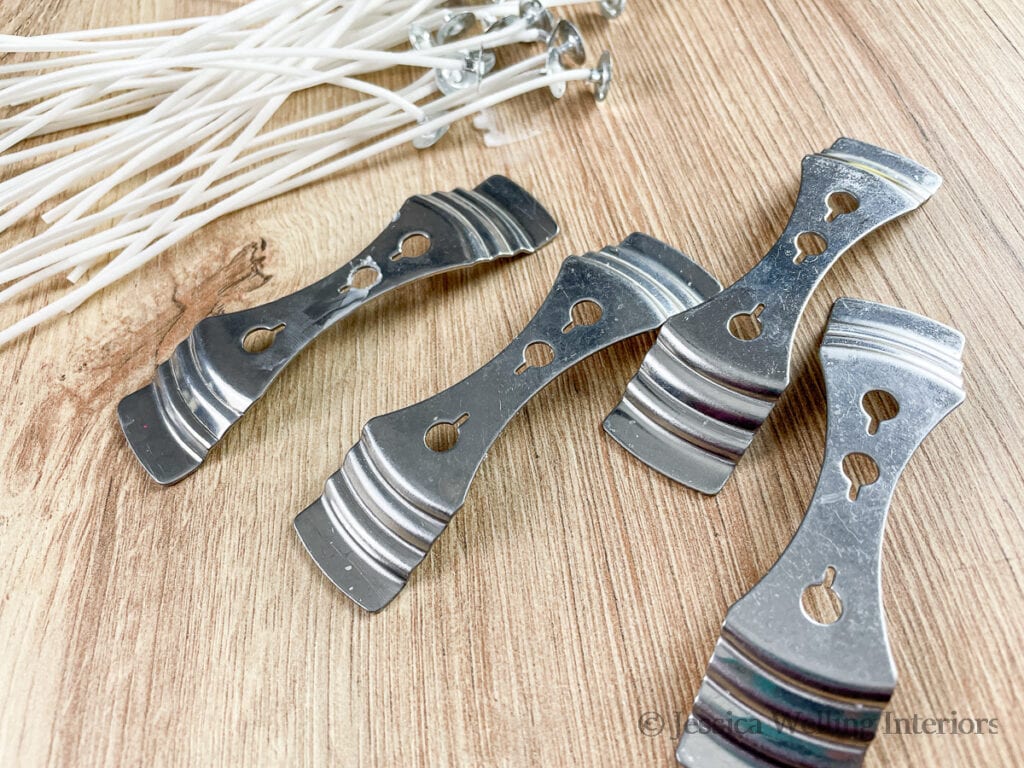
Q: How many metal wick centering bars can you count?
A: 4